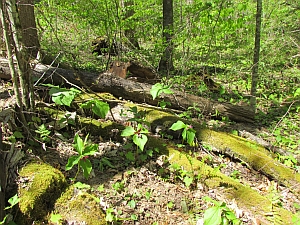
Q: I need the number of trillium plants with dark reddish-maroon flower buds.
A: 3